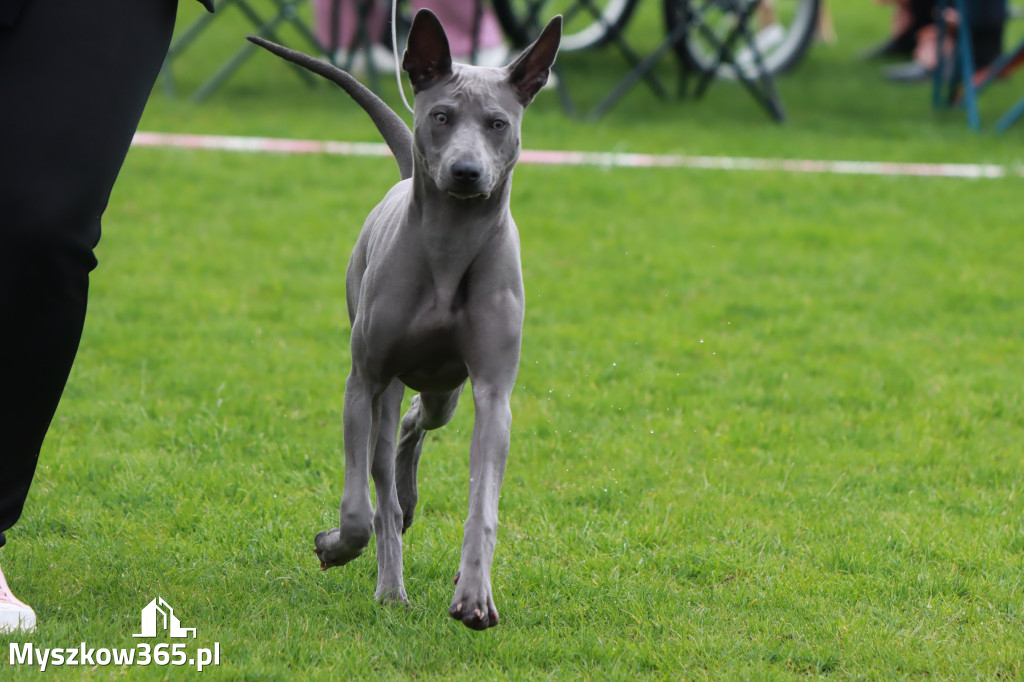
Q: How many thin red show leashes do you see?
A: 0